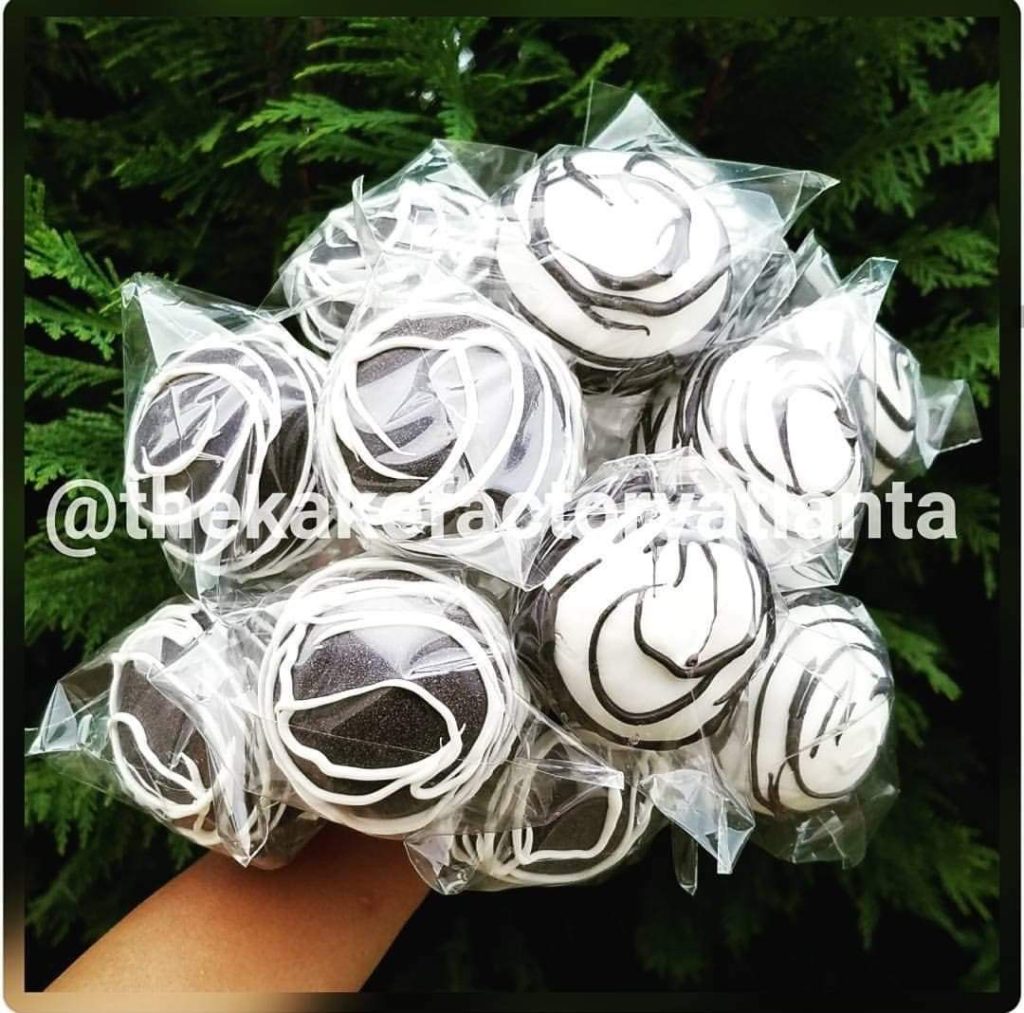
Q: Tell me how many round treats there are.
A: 11